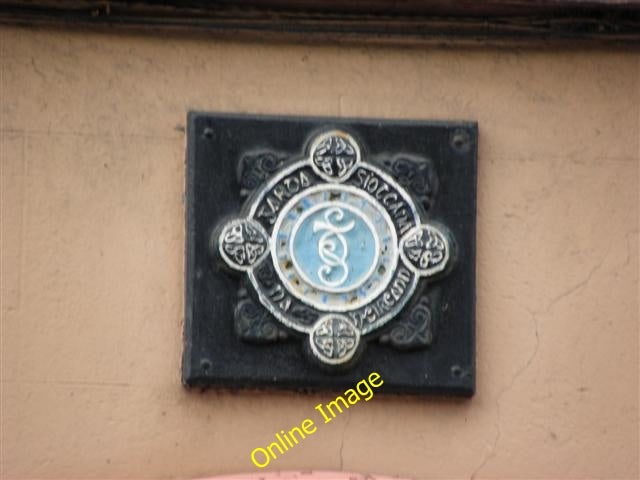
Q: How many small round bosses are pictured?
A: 4